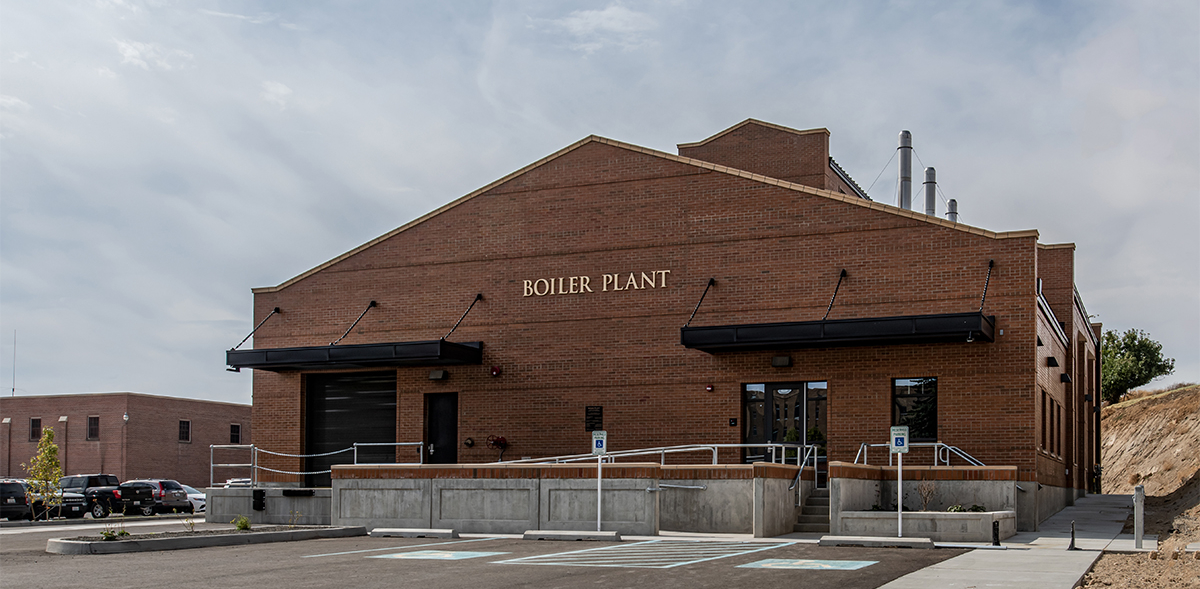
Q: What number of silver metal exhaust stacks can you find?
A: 3